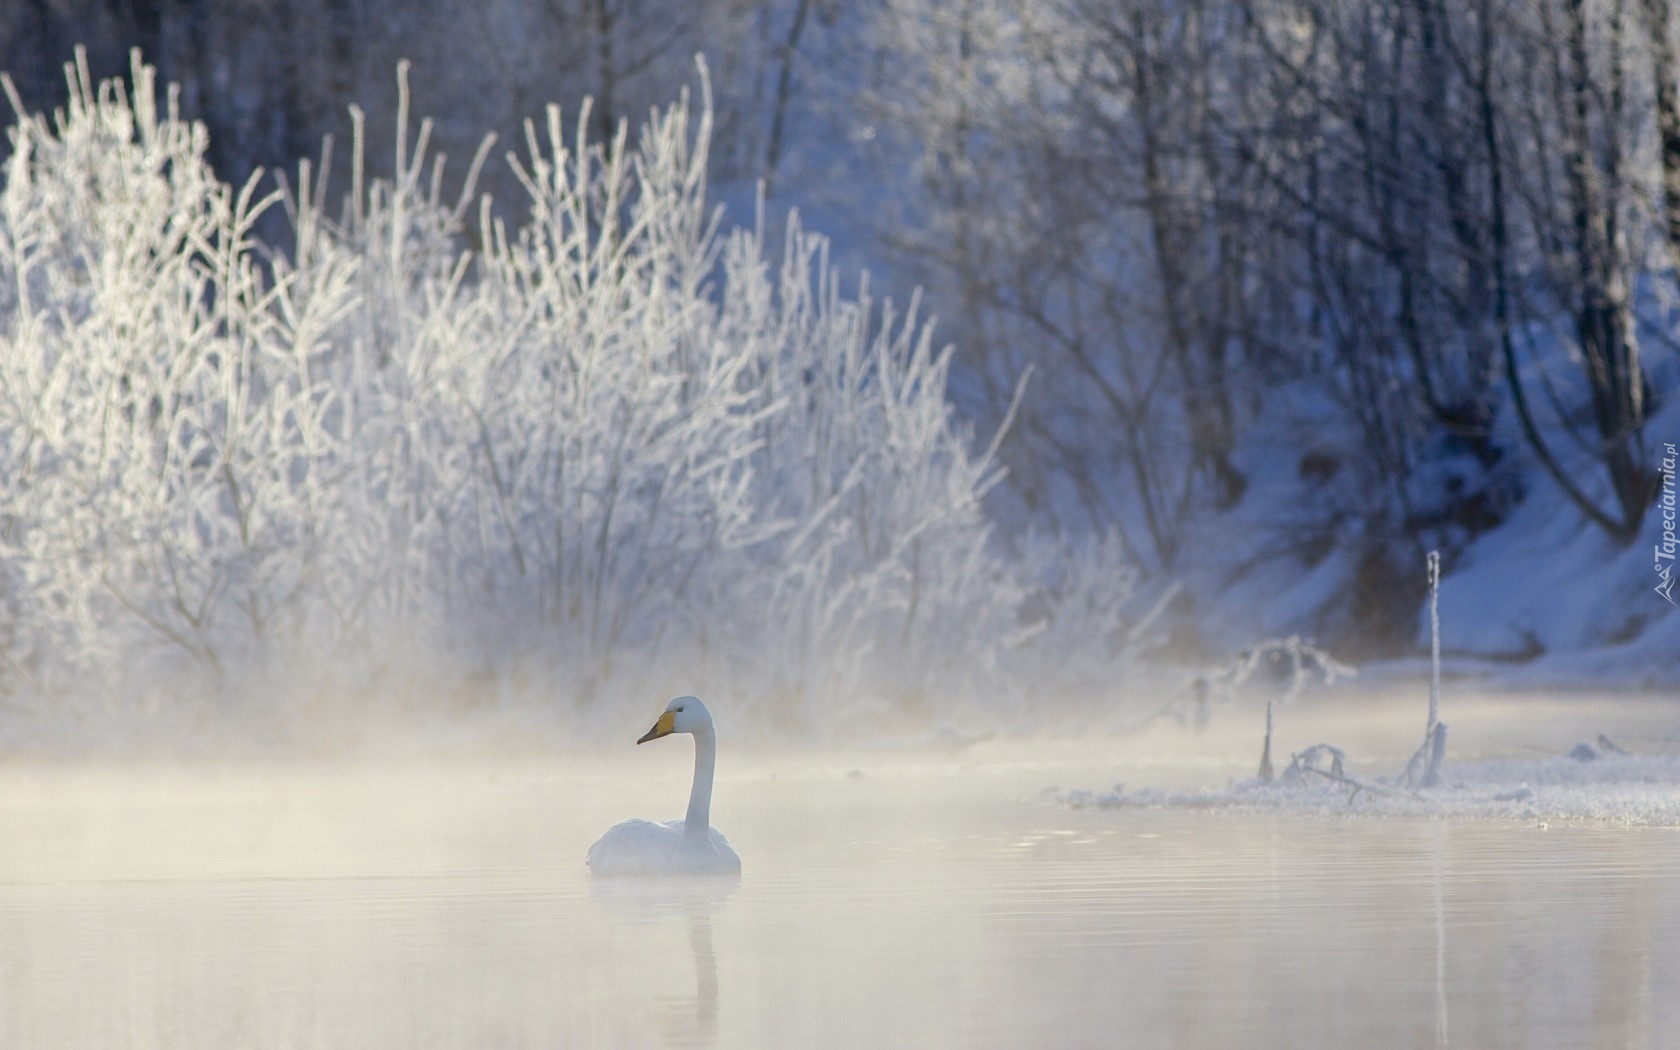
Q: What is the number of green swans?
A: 0